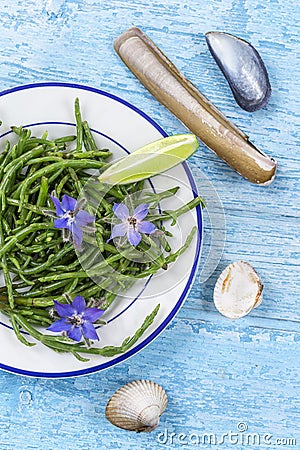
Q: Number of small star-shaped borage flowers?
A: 3